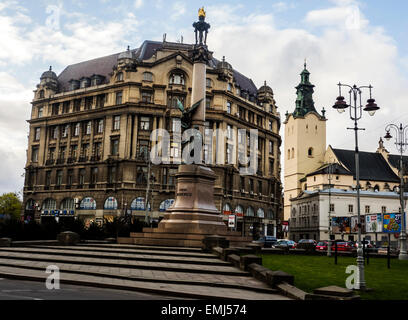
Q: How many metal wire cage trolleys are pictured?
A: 0